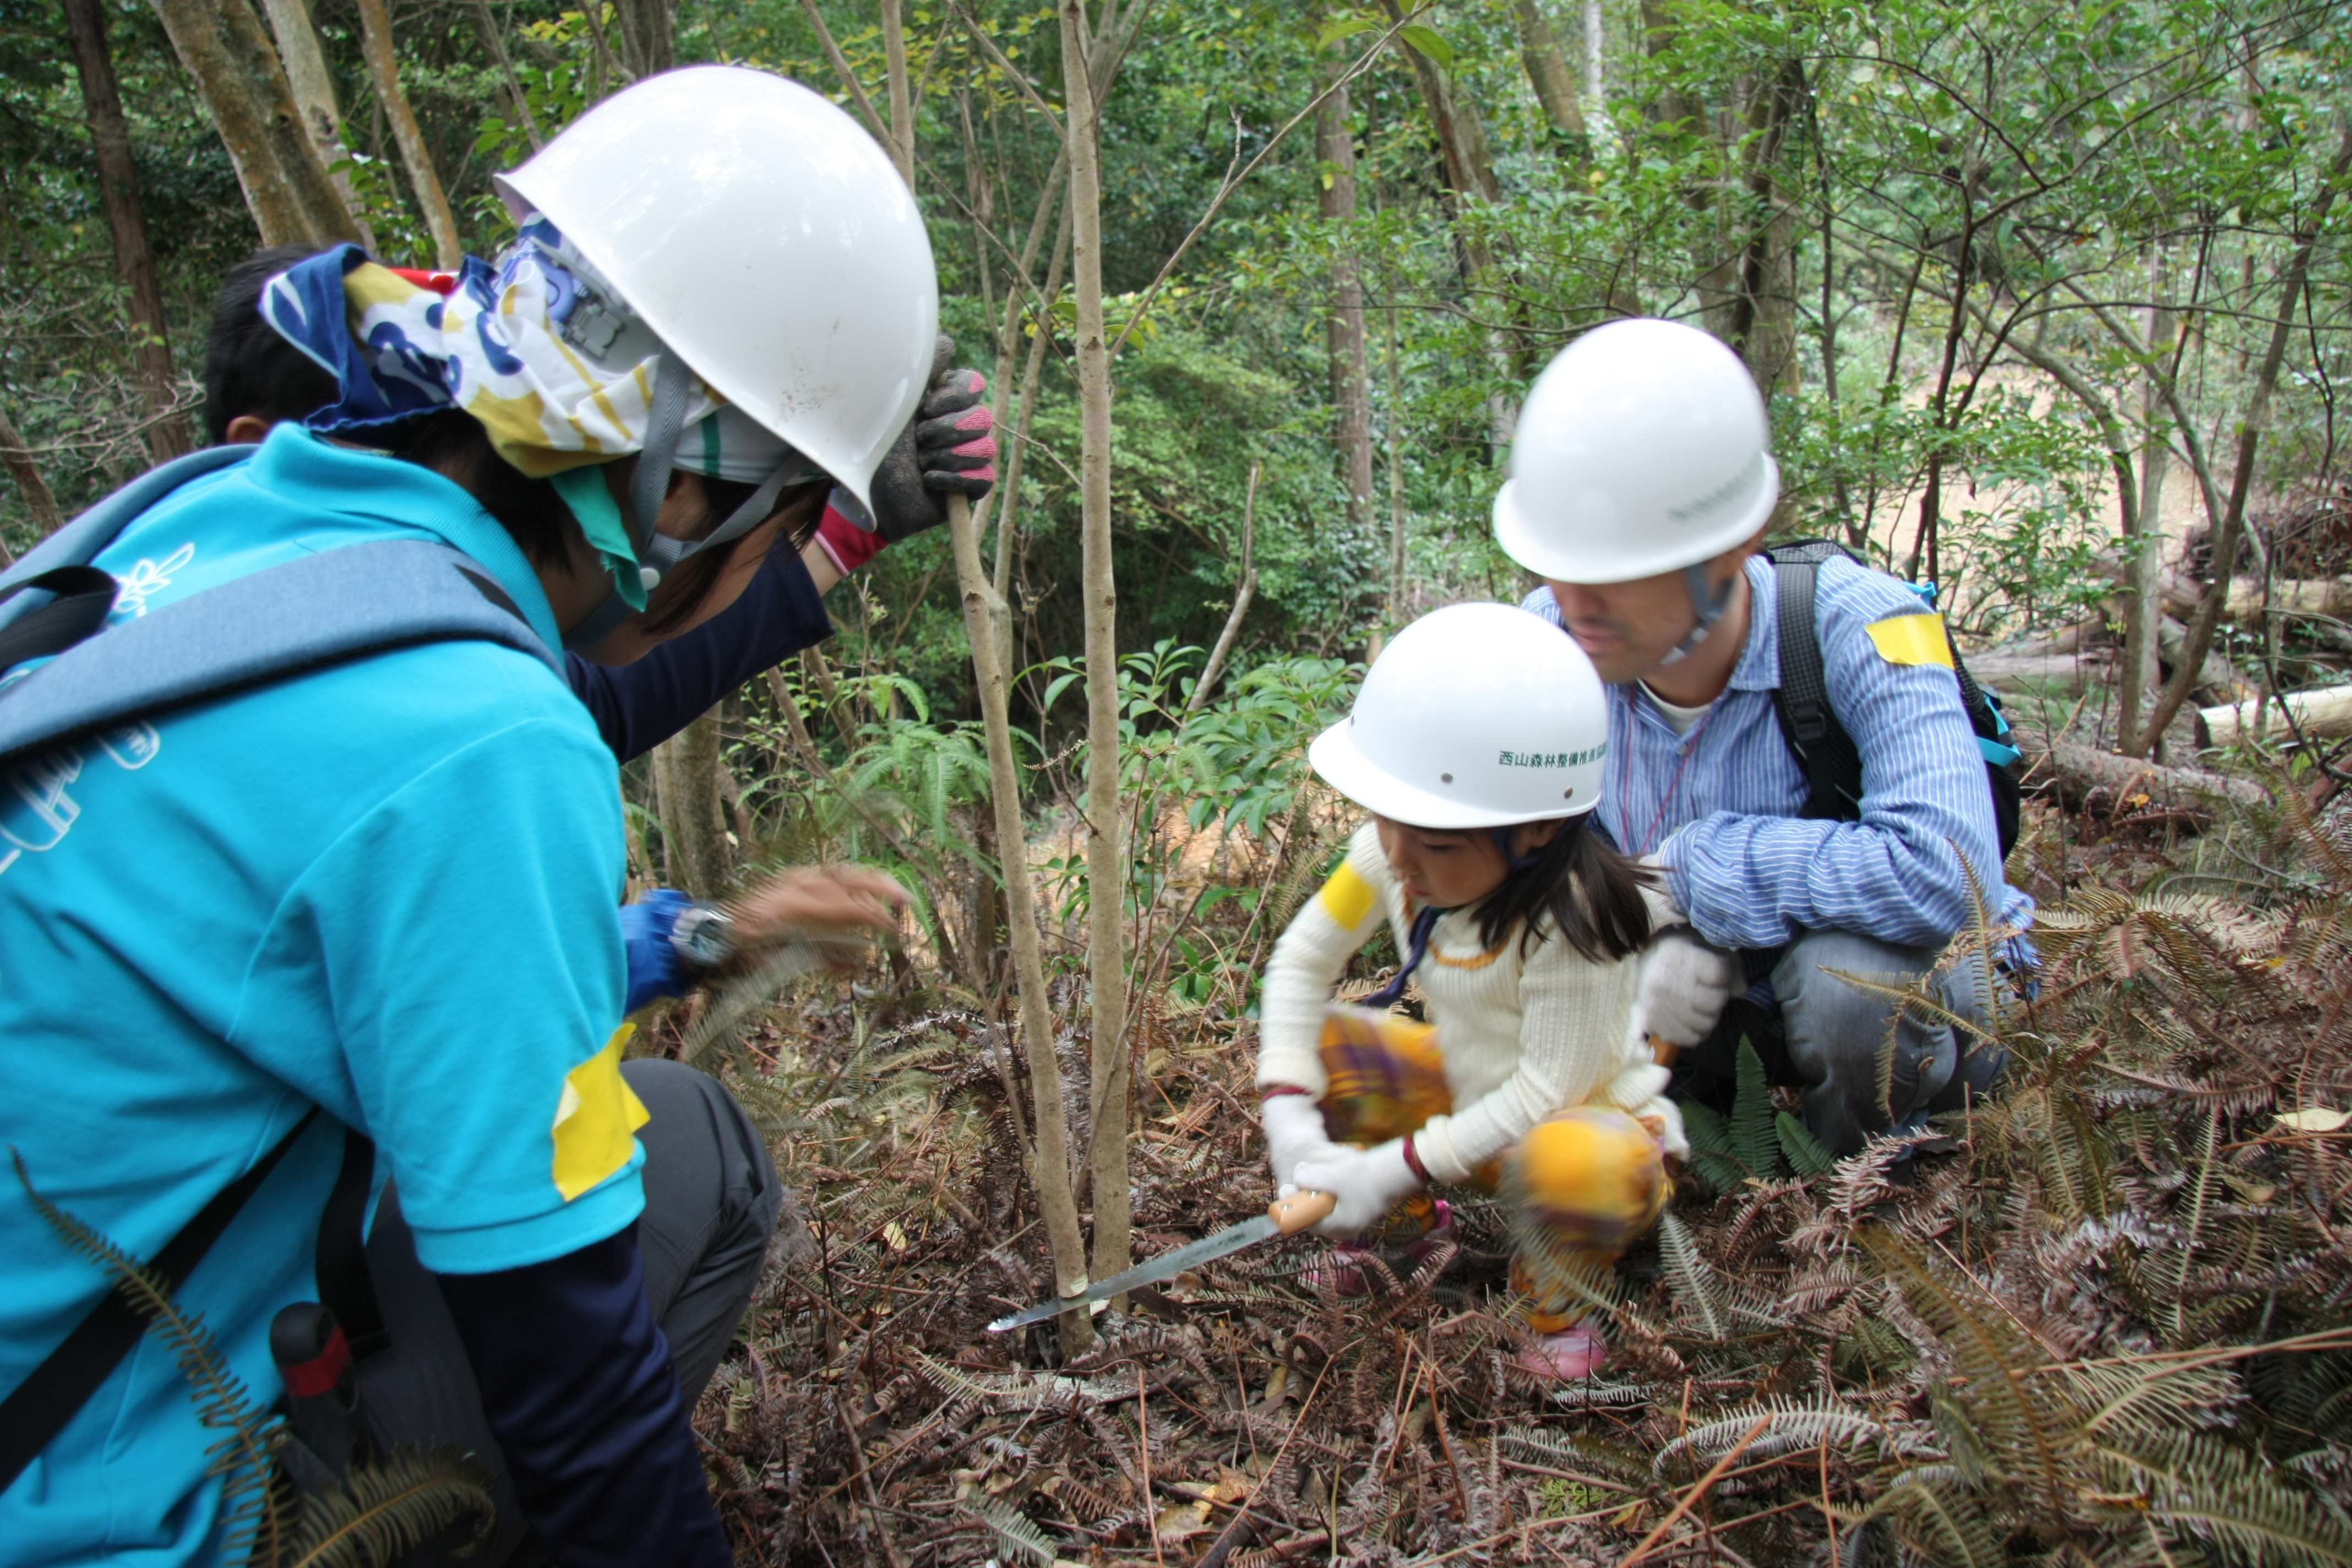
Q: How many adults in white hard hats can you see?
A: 2